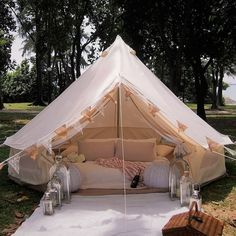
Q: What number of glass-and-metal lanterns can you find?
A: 7